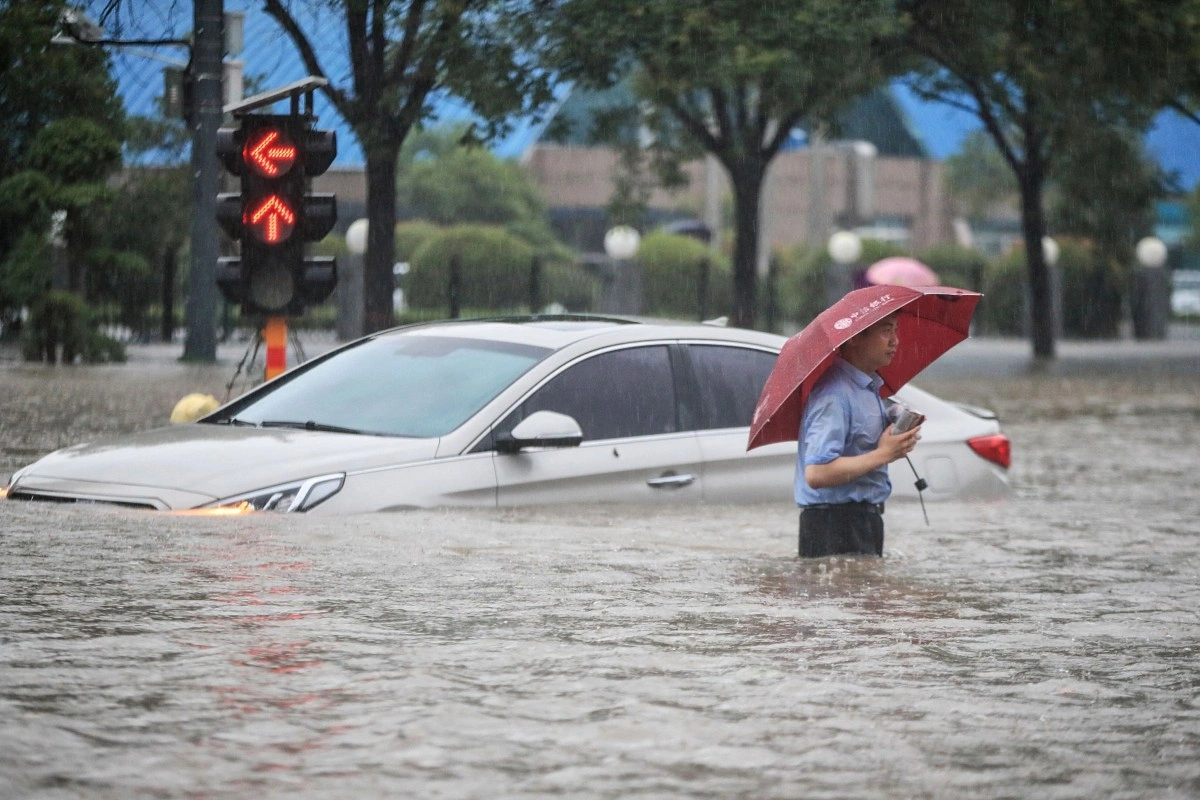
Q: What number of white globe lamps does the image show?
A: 5